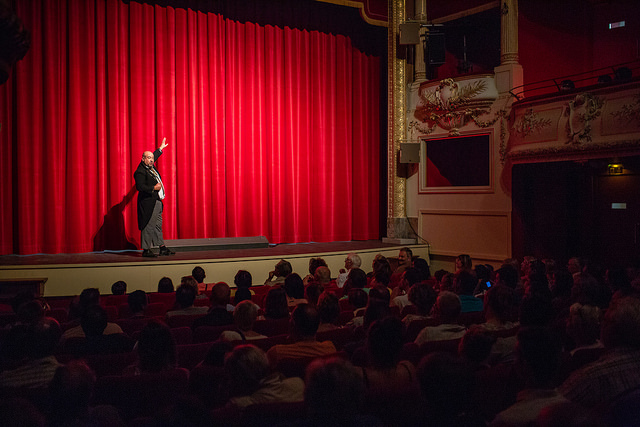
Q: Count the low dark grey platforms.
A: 1